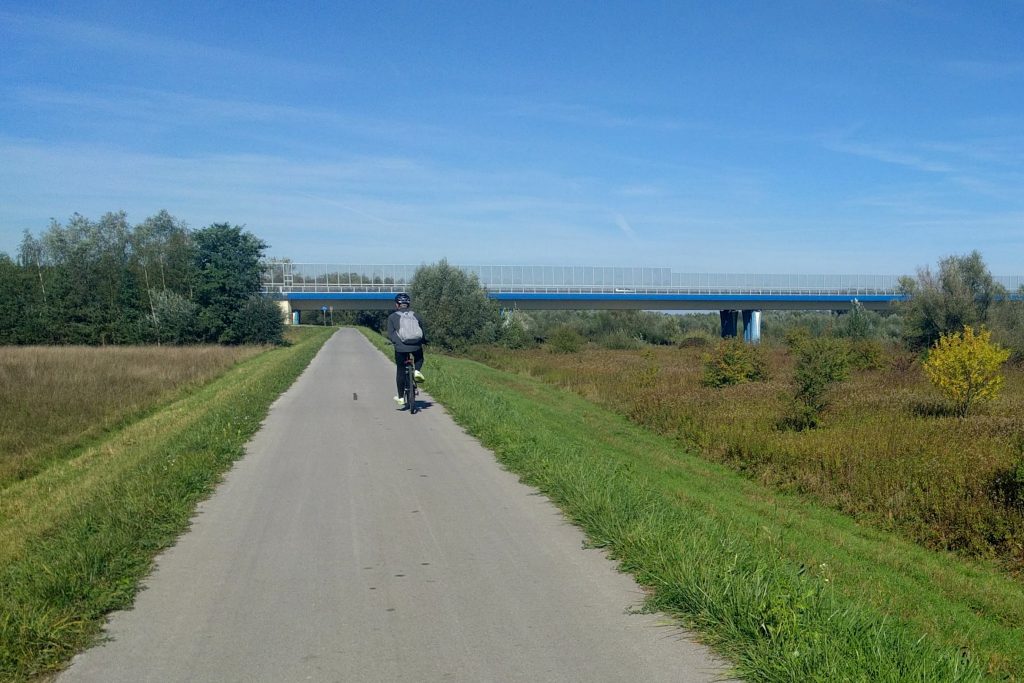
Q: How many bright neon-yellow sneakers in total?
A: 2